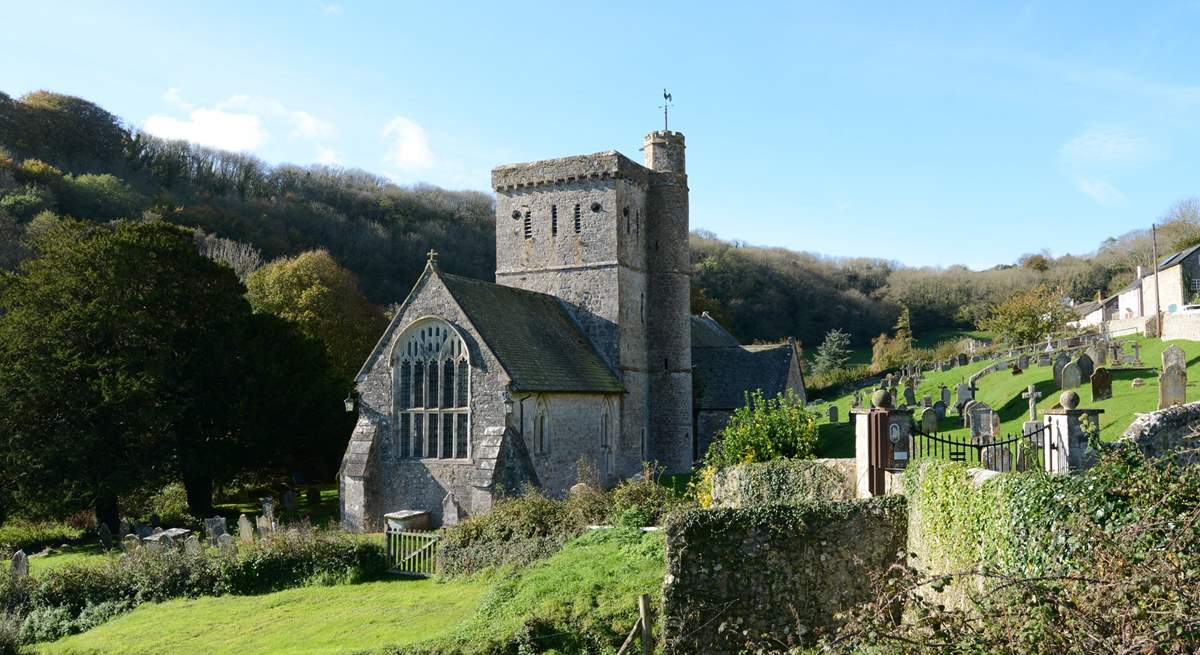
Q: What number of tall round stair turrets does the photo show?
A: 1